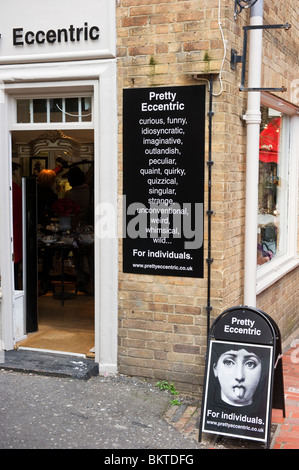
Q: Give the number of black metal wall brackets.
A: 2